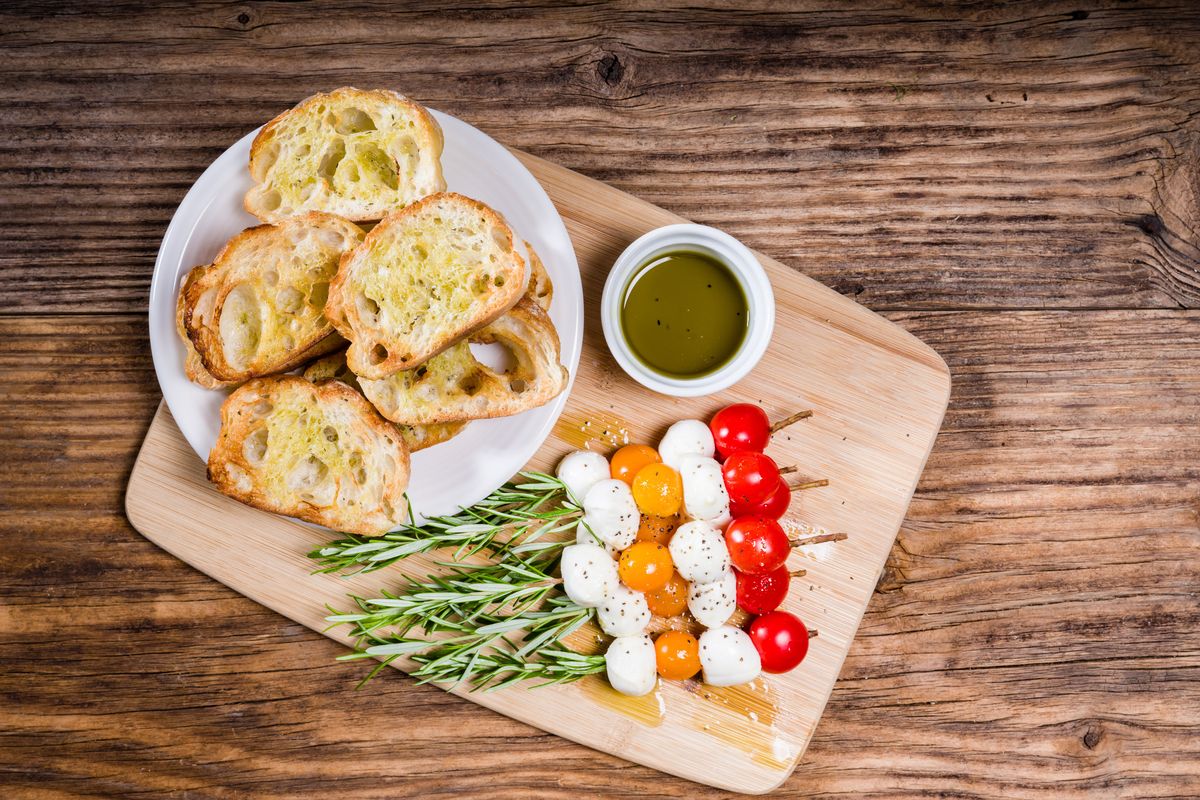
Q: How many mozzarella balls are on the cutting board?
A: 12